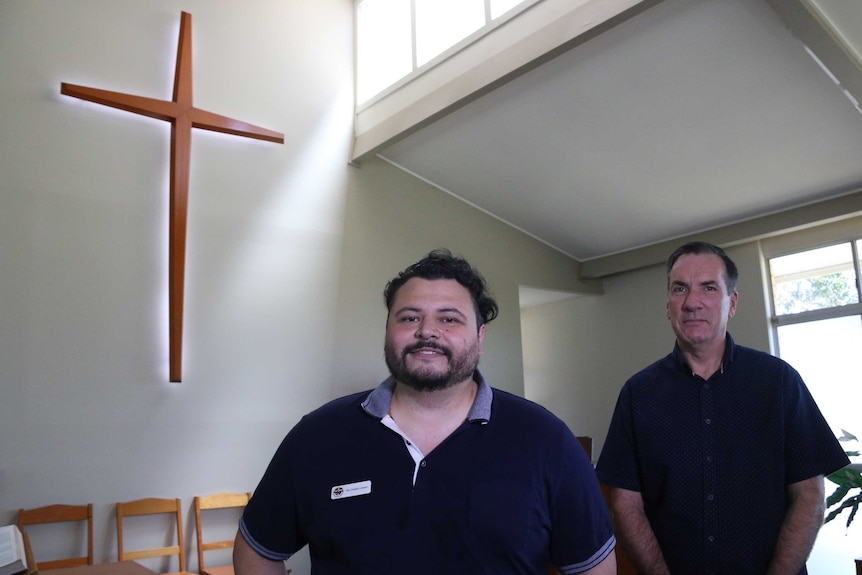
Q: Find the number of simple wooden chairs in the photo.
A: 3